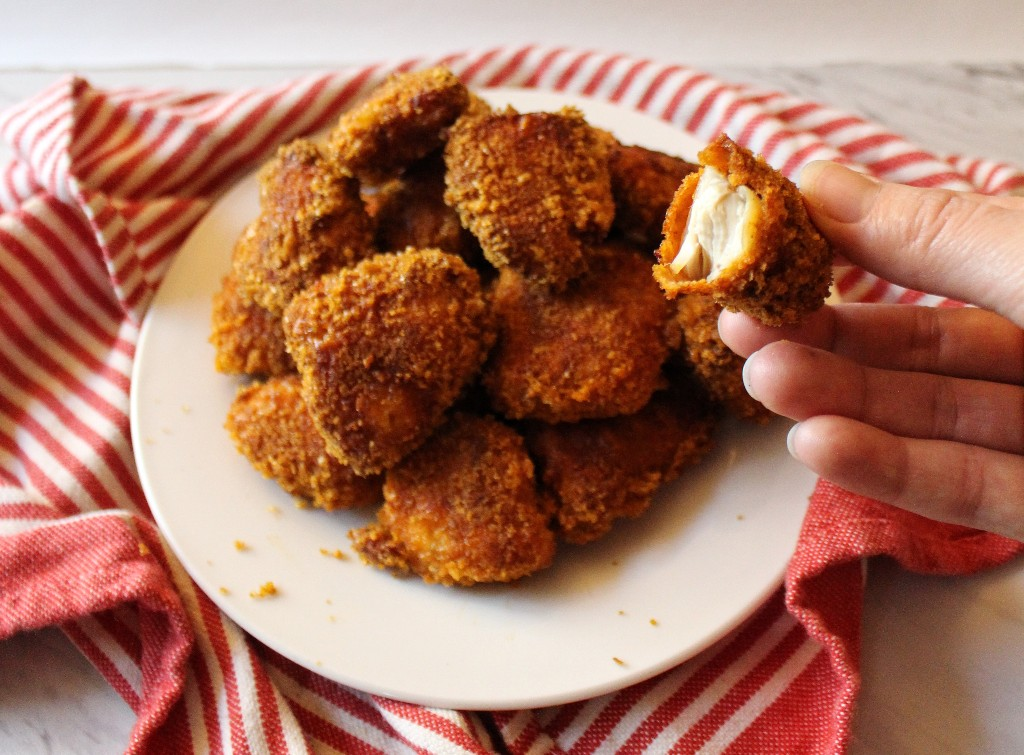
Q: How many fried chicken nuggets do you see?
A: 13